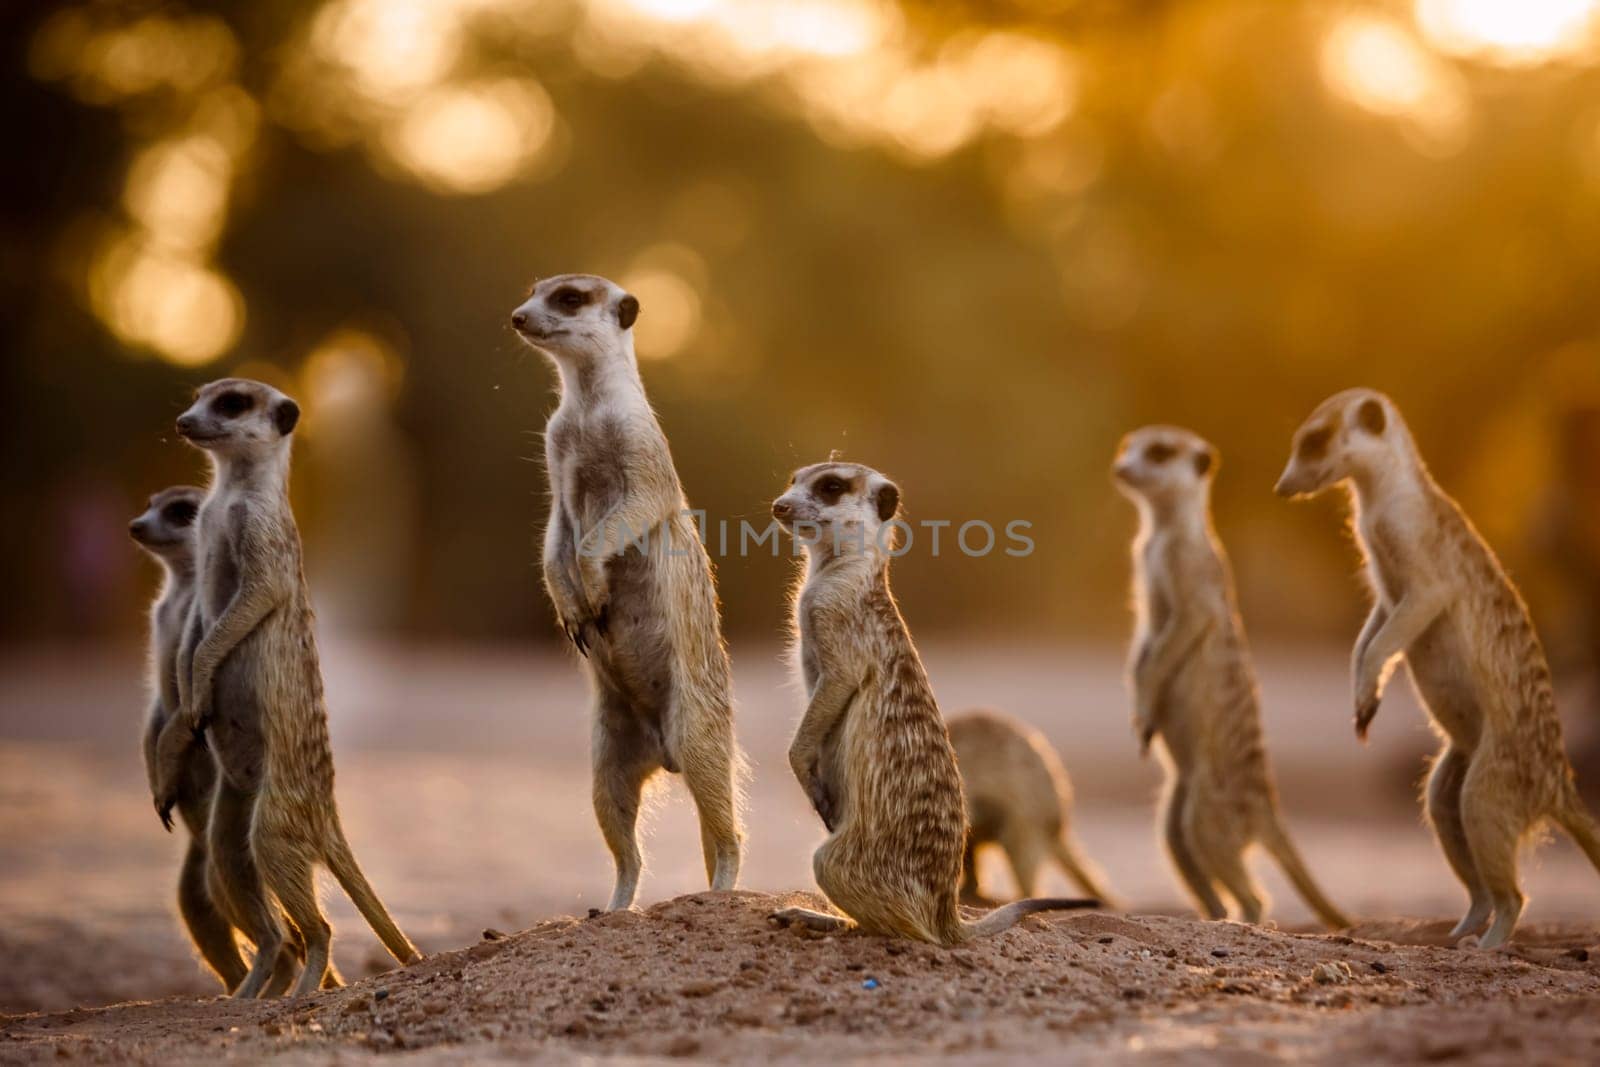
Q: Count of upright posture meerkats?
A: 6